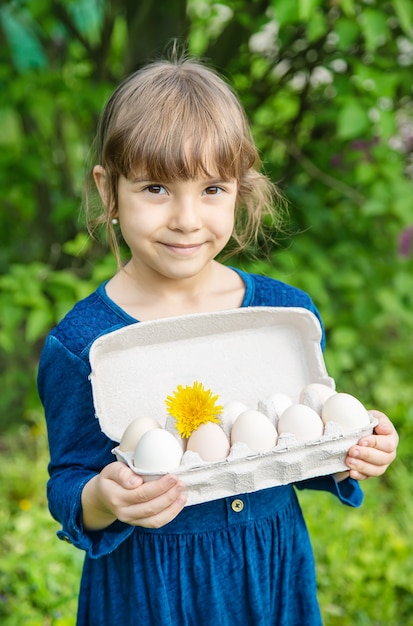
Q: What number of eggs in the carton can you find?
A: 9